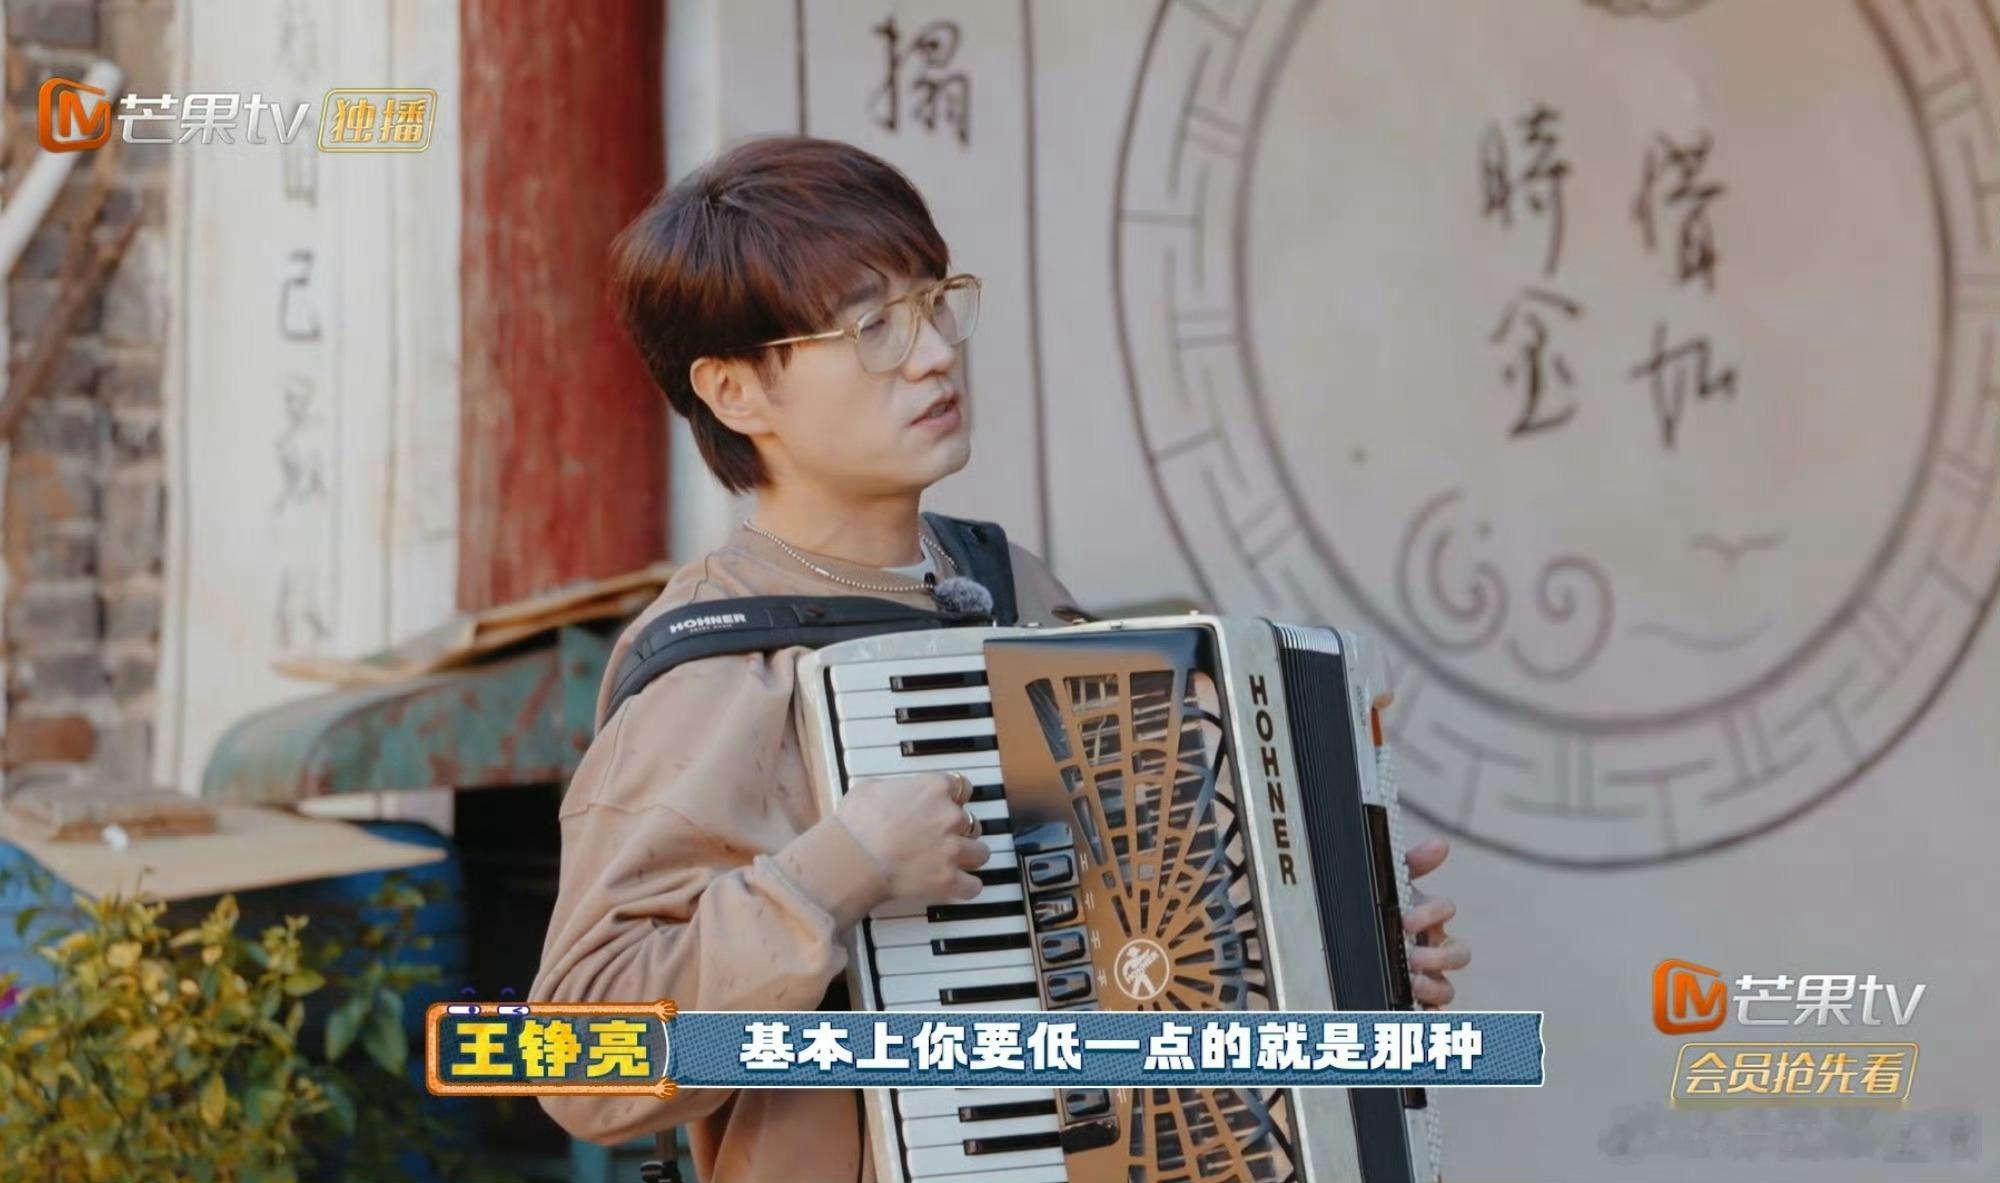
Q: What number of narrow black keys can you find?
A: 11